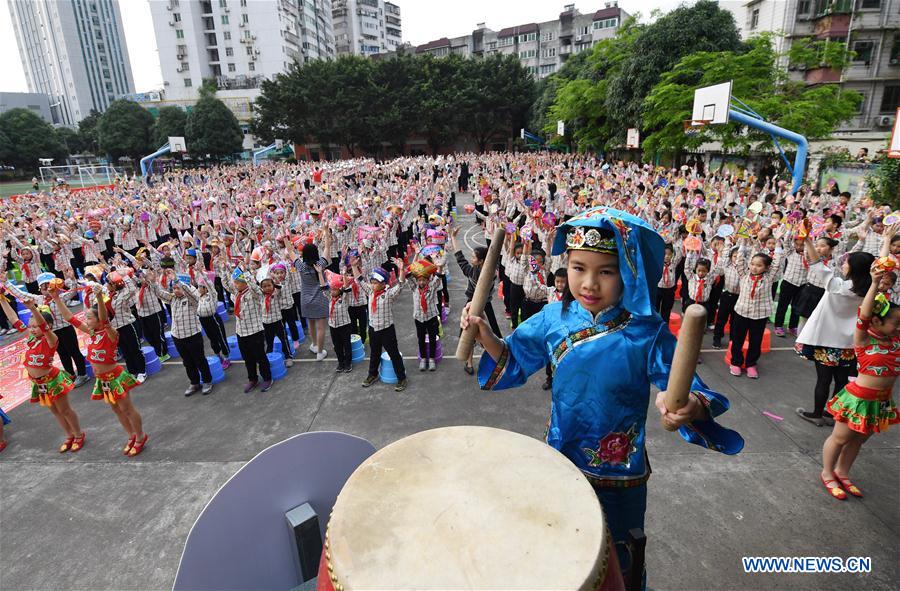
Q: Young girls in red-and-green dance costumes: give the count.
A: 3